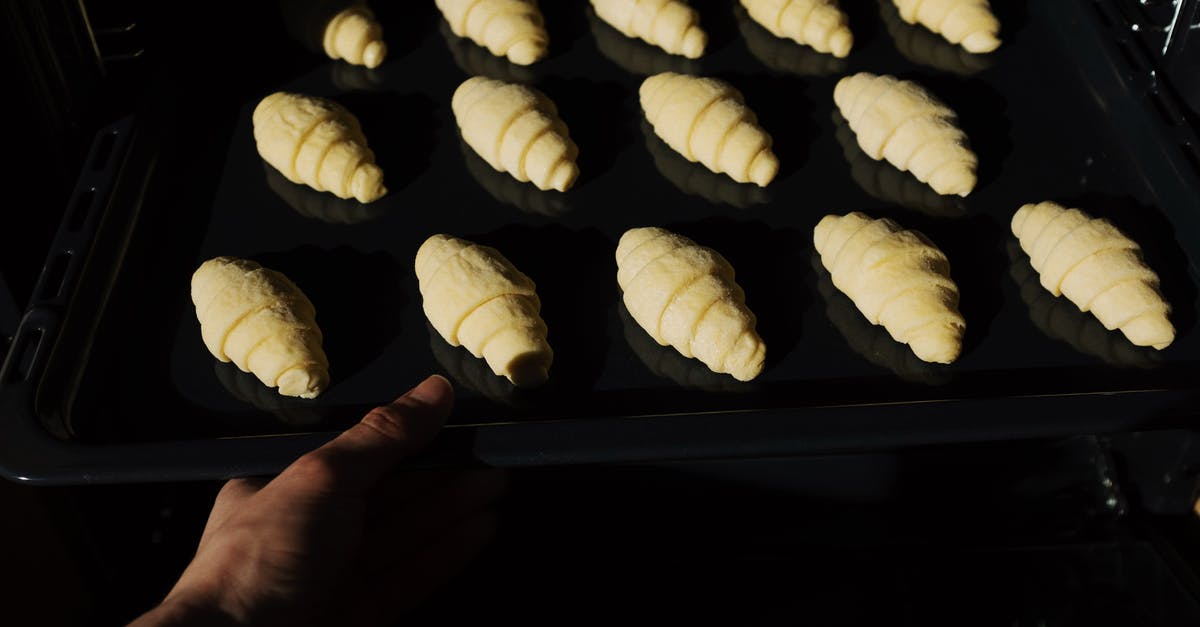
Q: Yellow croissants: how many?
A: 14